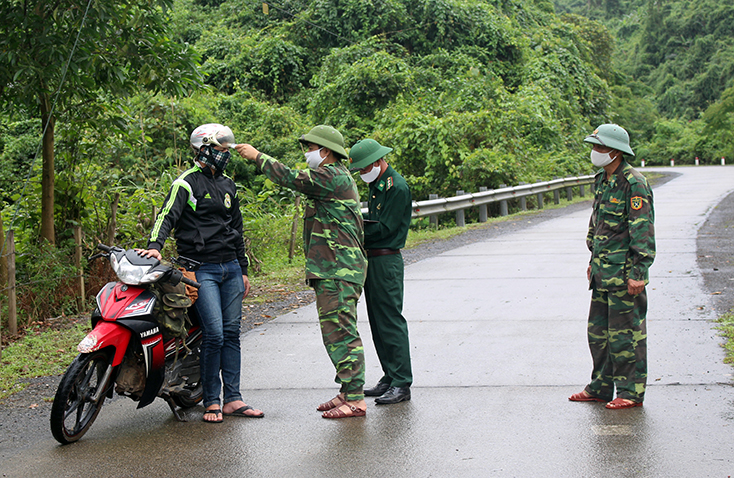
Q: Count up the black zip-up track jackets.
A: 1